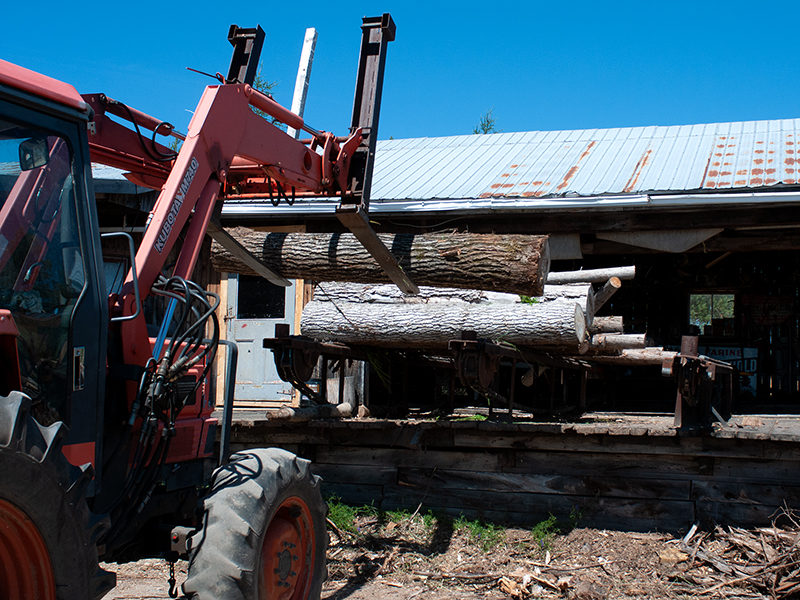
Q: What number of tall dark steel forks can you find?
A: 2